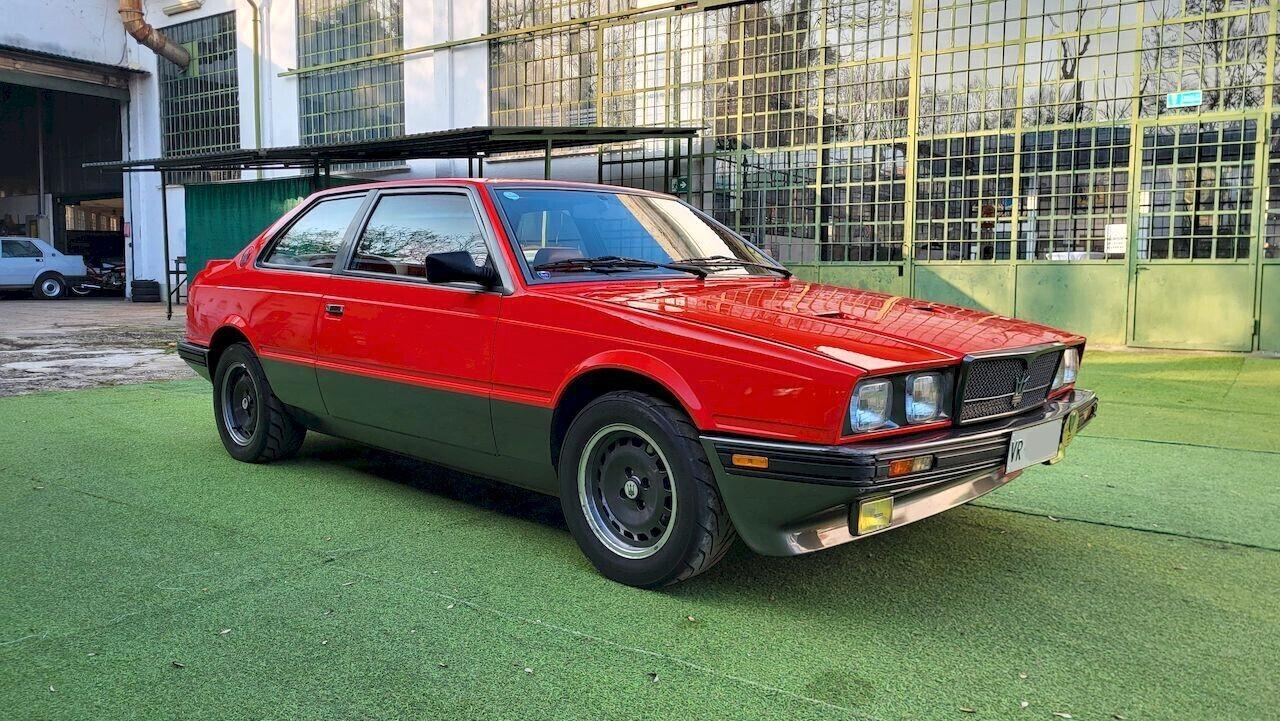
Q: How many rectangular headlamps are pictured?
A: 4